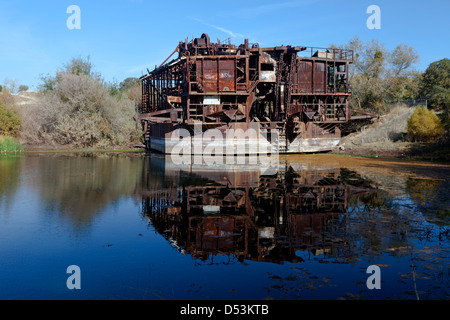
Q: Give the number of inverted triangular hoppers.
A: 2